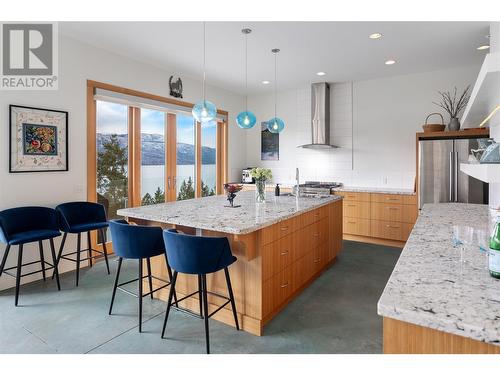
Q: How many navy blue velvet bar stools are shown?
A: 4